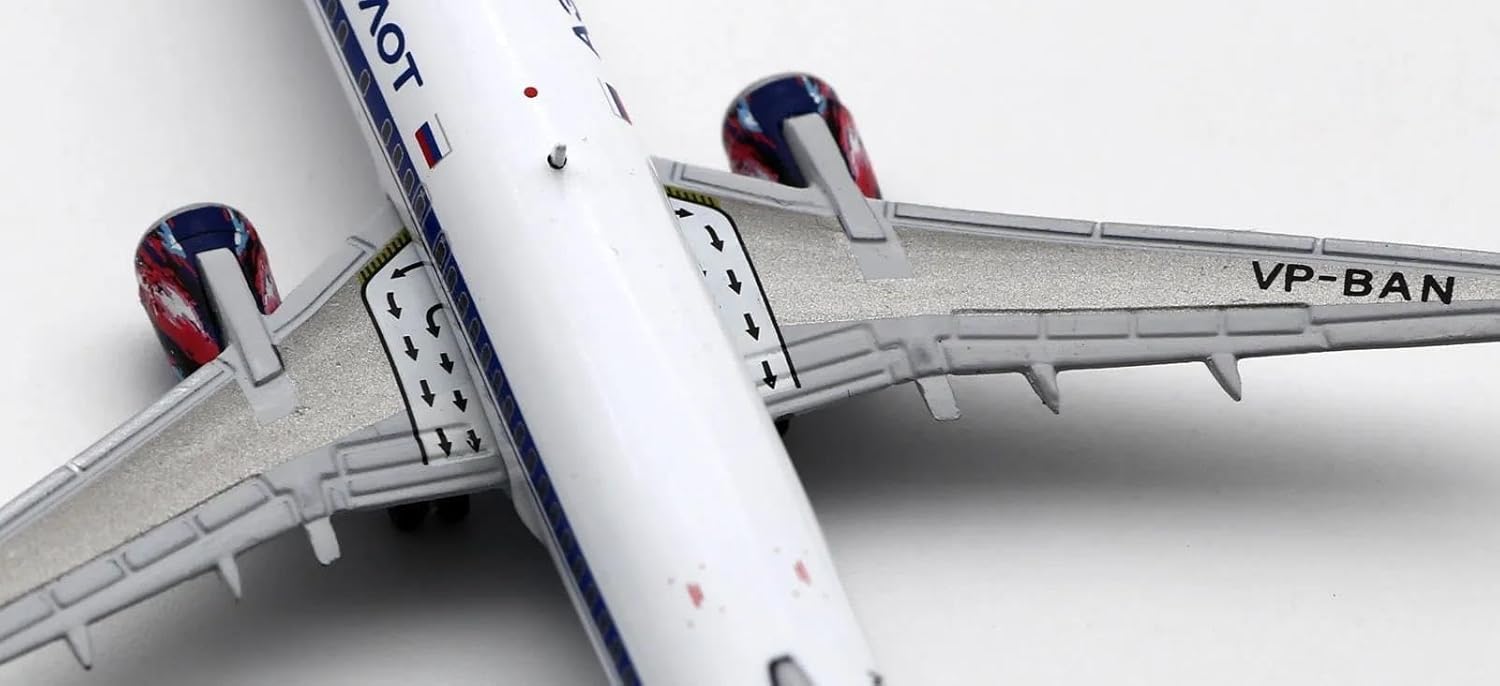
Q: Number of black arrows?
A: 14